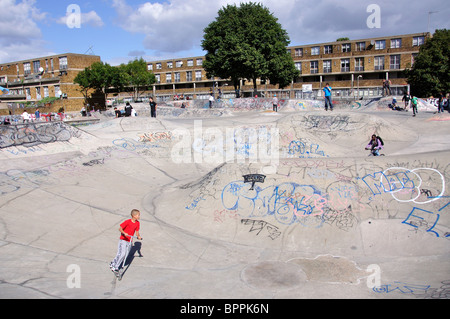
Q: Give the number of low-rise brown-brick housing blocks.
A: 2